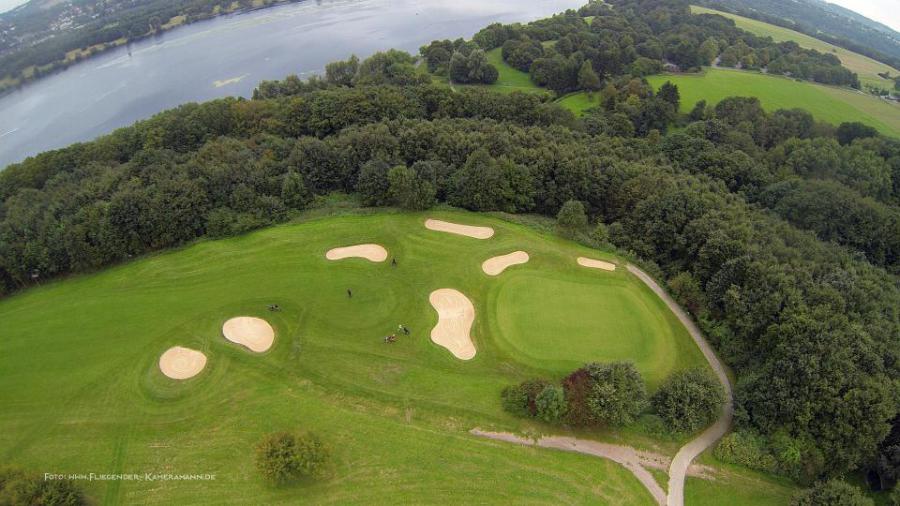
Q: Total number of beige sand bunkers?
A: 7